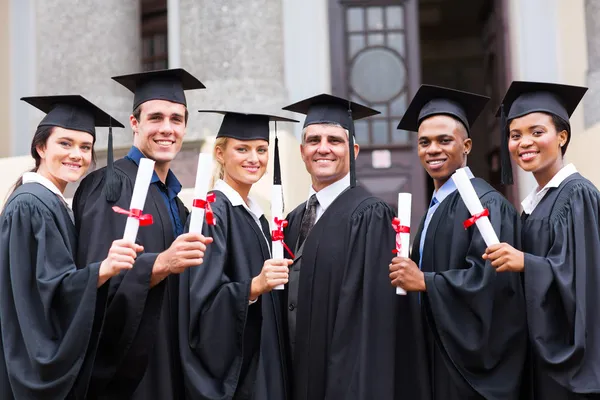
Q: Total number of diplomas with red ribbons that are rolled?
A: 5